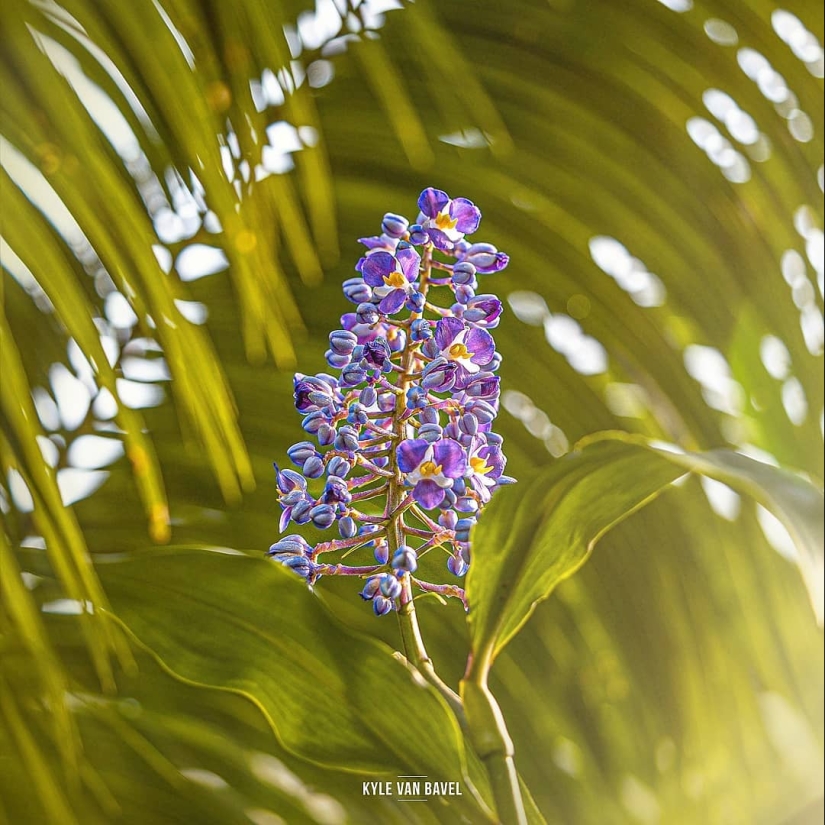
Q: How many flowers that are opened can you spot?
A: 5